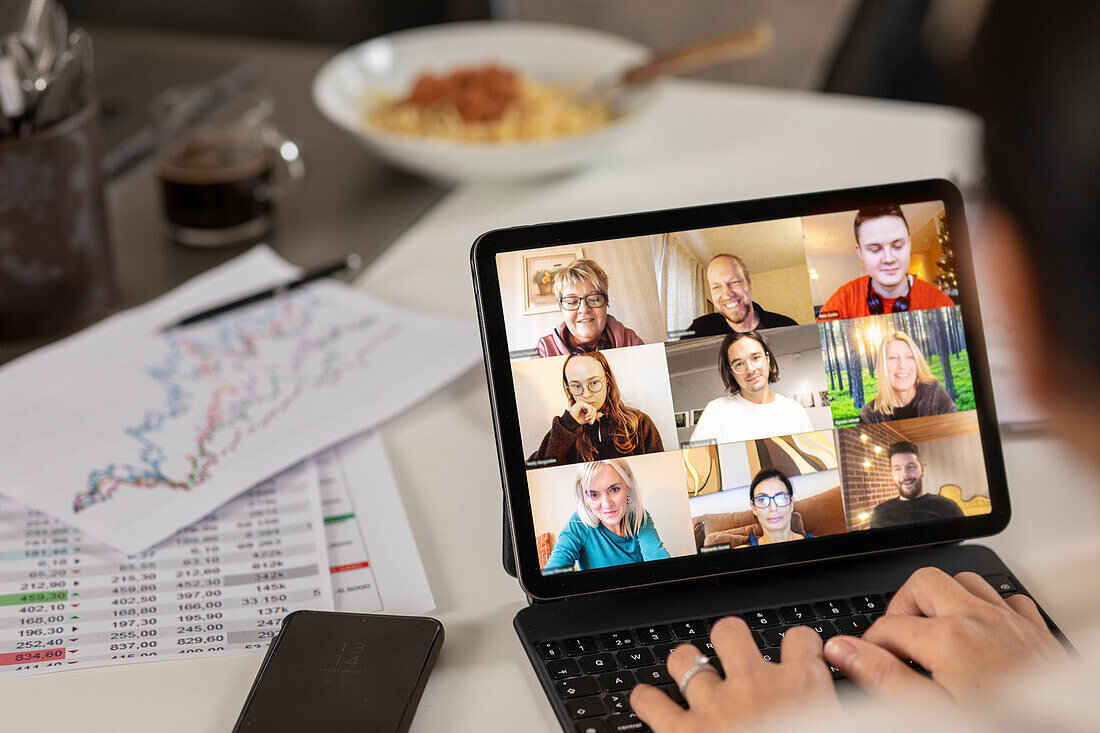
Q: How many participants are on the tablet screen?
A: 9